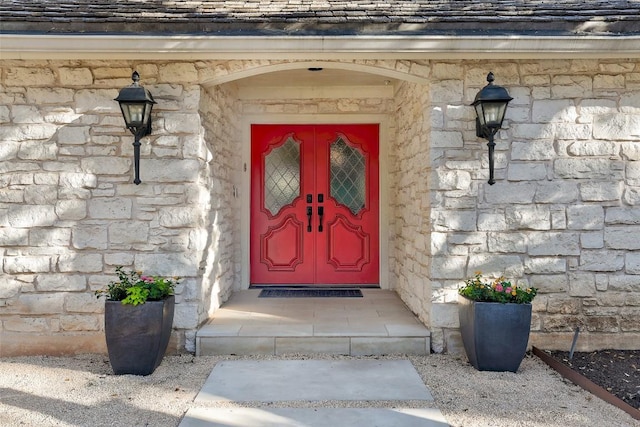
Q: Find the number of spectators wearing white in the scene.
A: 0